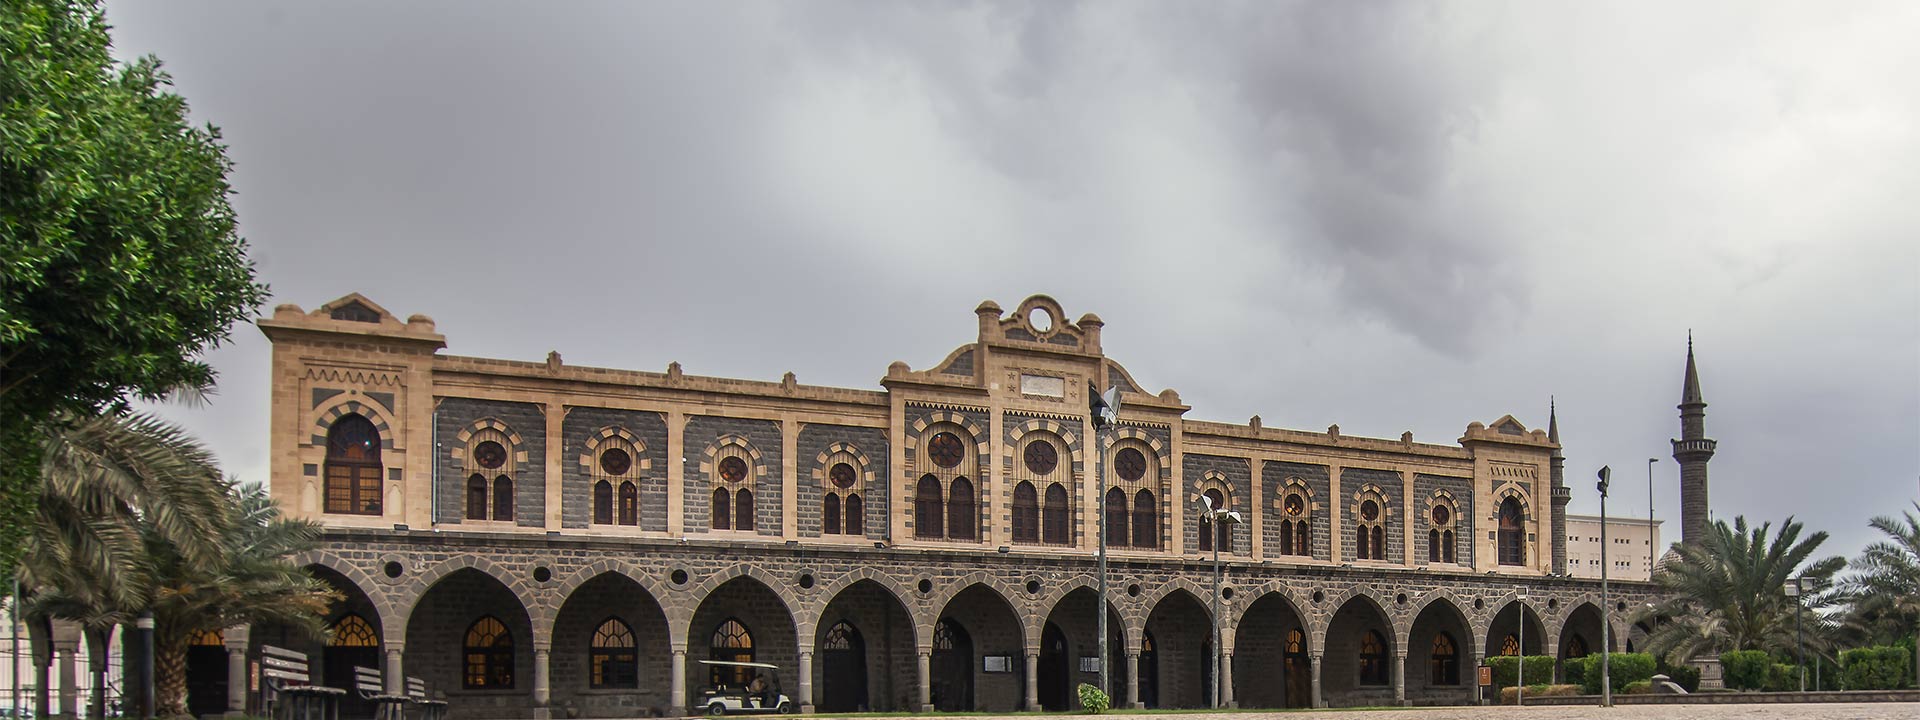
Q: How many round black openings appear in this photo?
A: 13